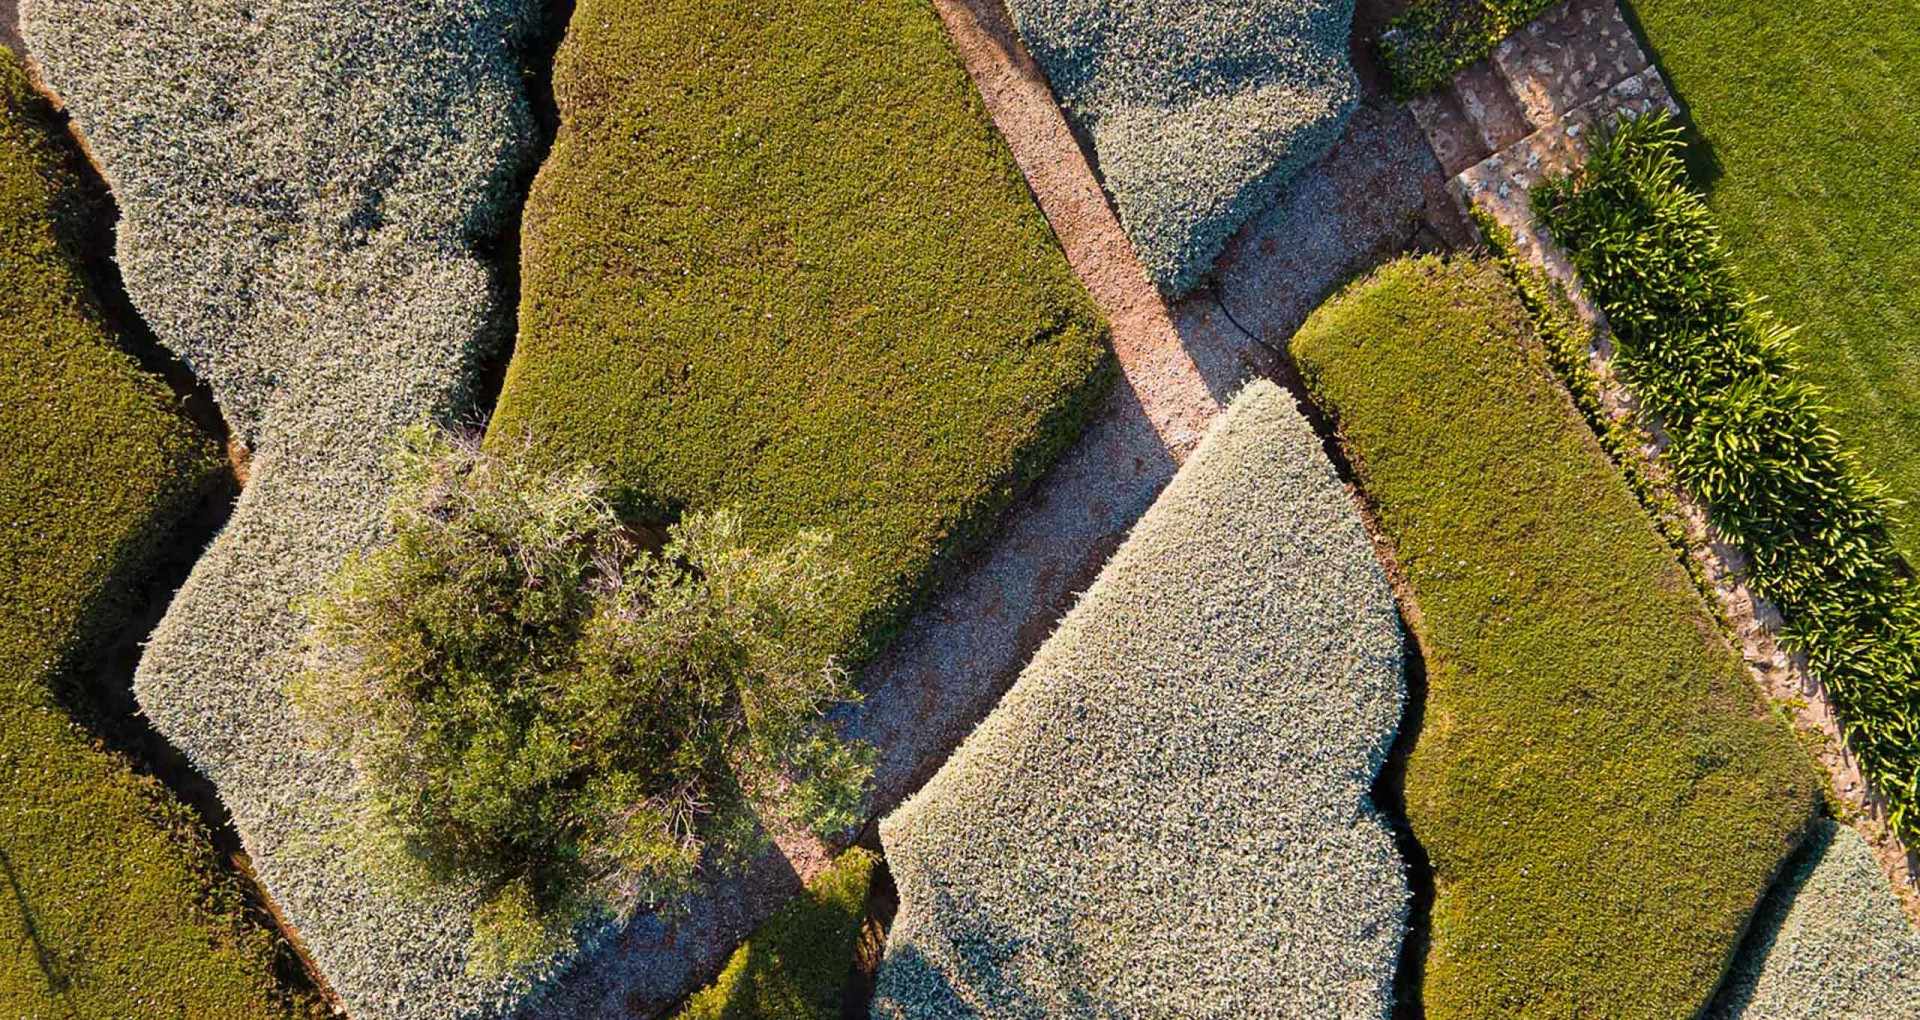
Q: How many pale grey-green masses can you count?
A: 4